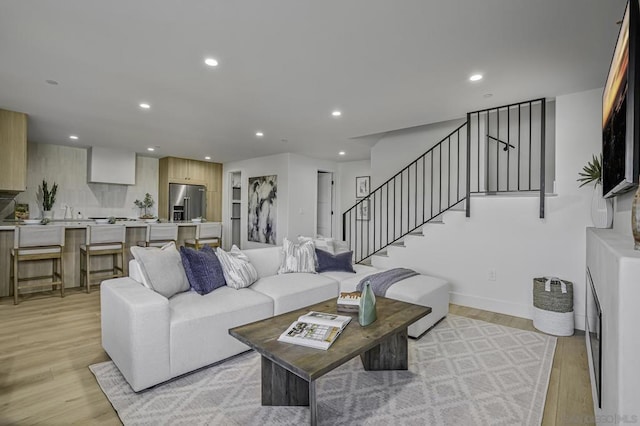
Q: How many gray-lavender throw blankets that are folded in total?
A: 1